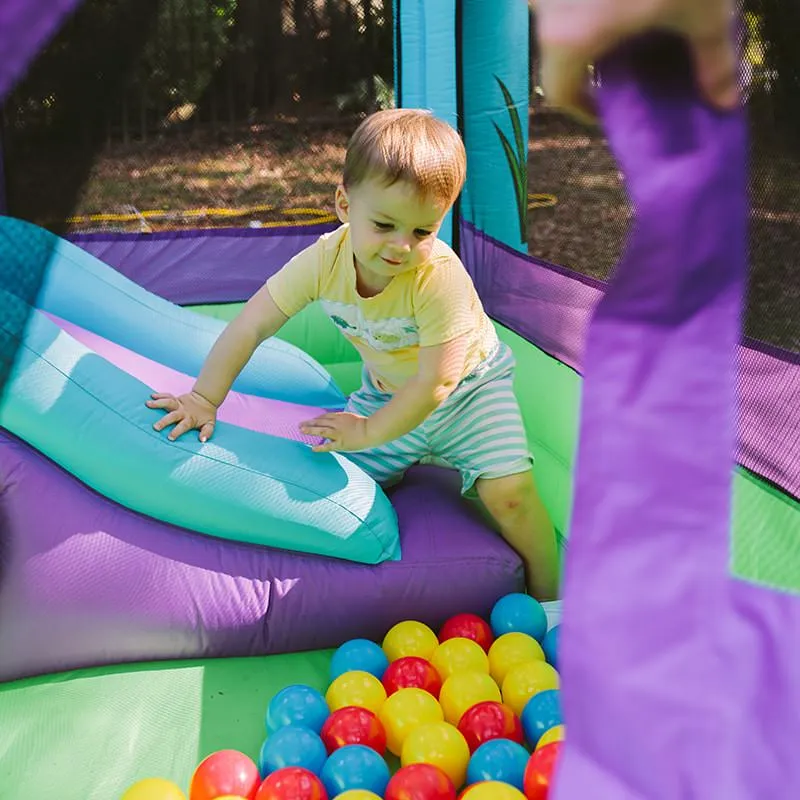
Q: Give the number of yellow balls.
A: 13